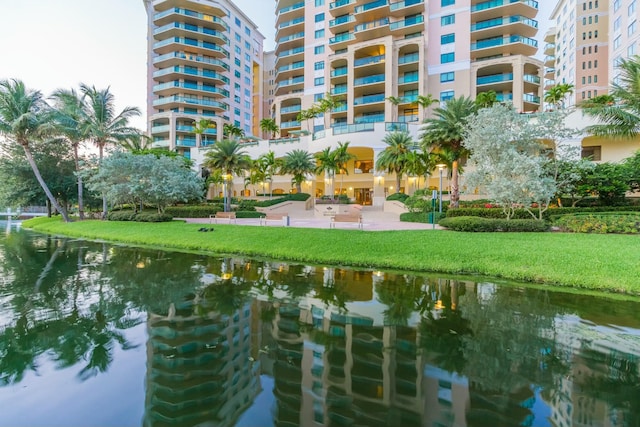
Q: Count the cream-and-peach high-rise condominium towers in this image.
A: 3